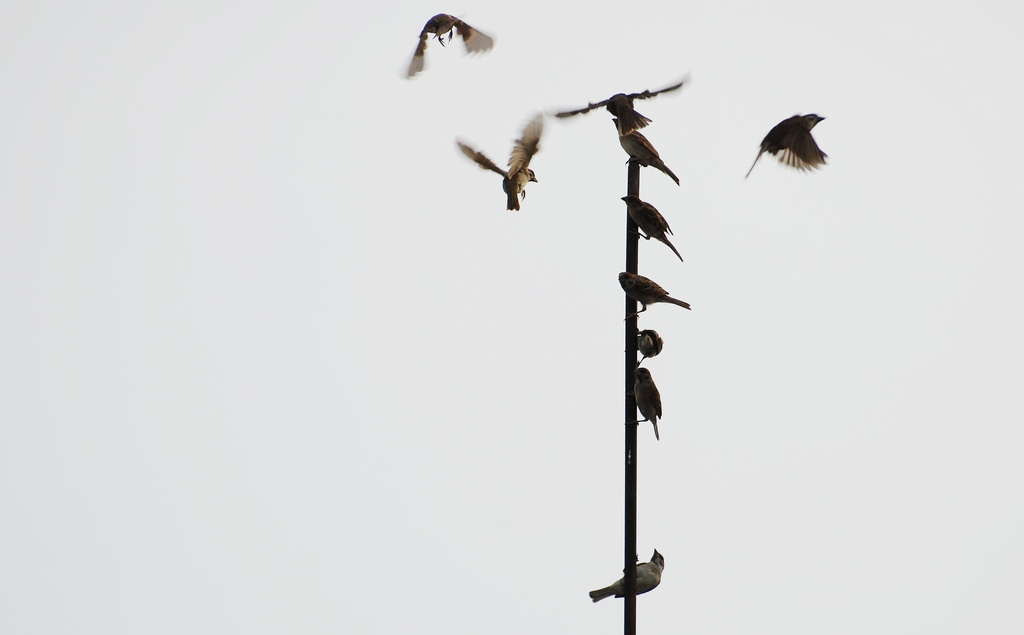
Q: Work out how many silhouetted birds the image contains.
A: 10